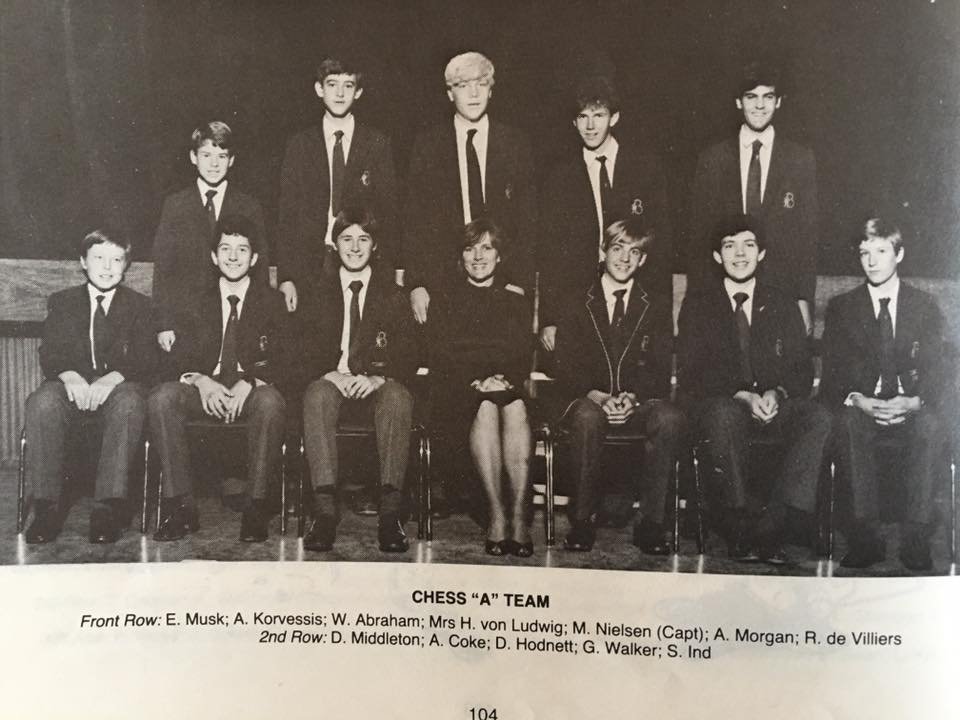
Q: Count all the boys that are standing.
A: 5